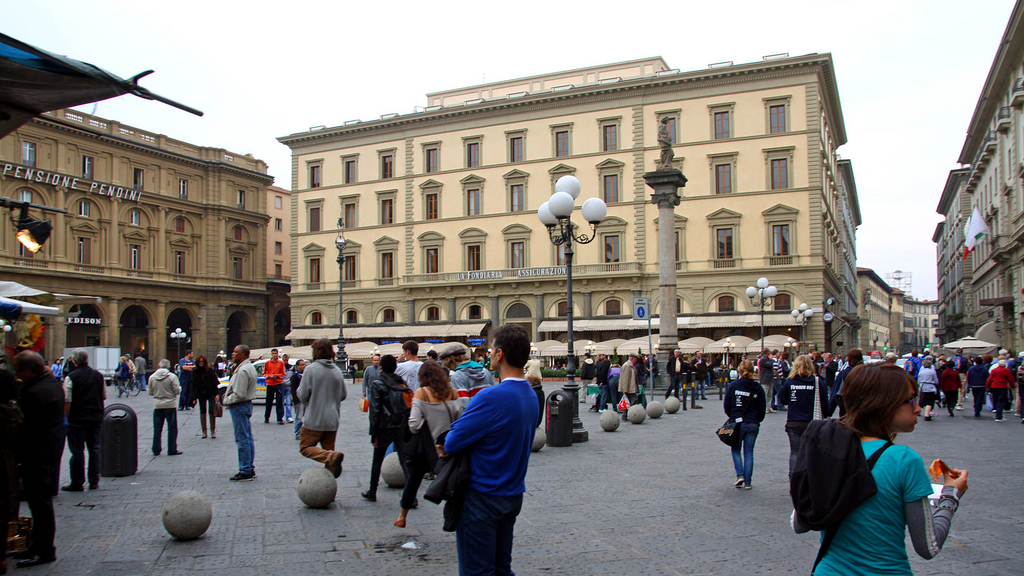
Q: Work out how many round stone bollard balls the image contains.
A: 8